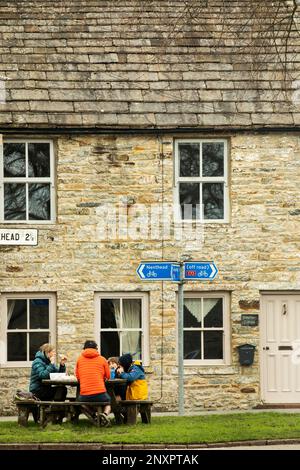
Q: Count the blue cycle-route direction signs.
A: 2